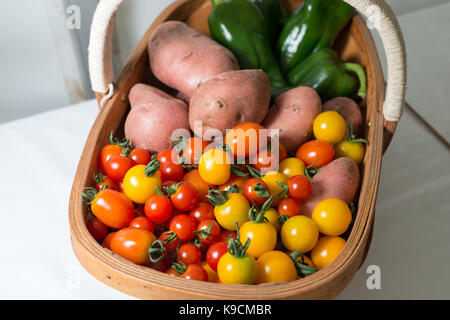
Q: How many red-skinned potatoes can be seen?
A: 6